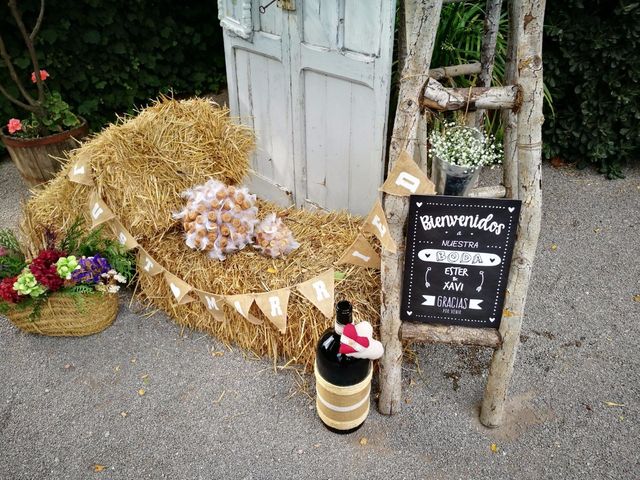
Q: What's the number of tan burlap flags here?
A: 12